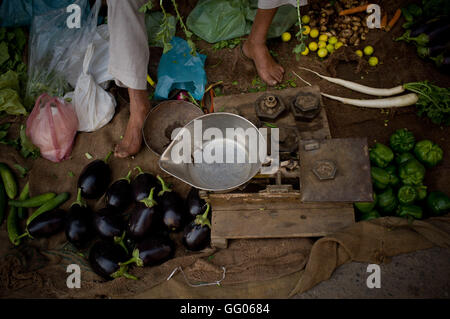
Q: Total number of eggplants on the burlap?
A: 12